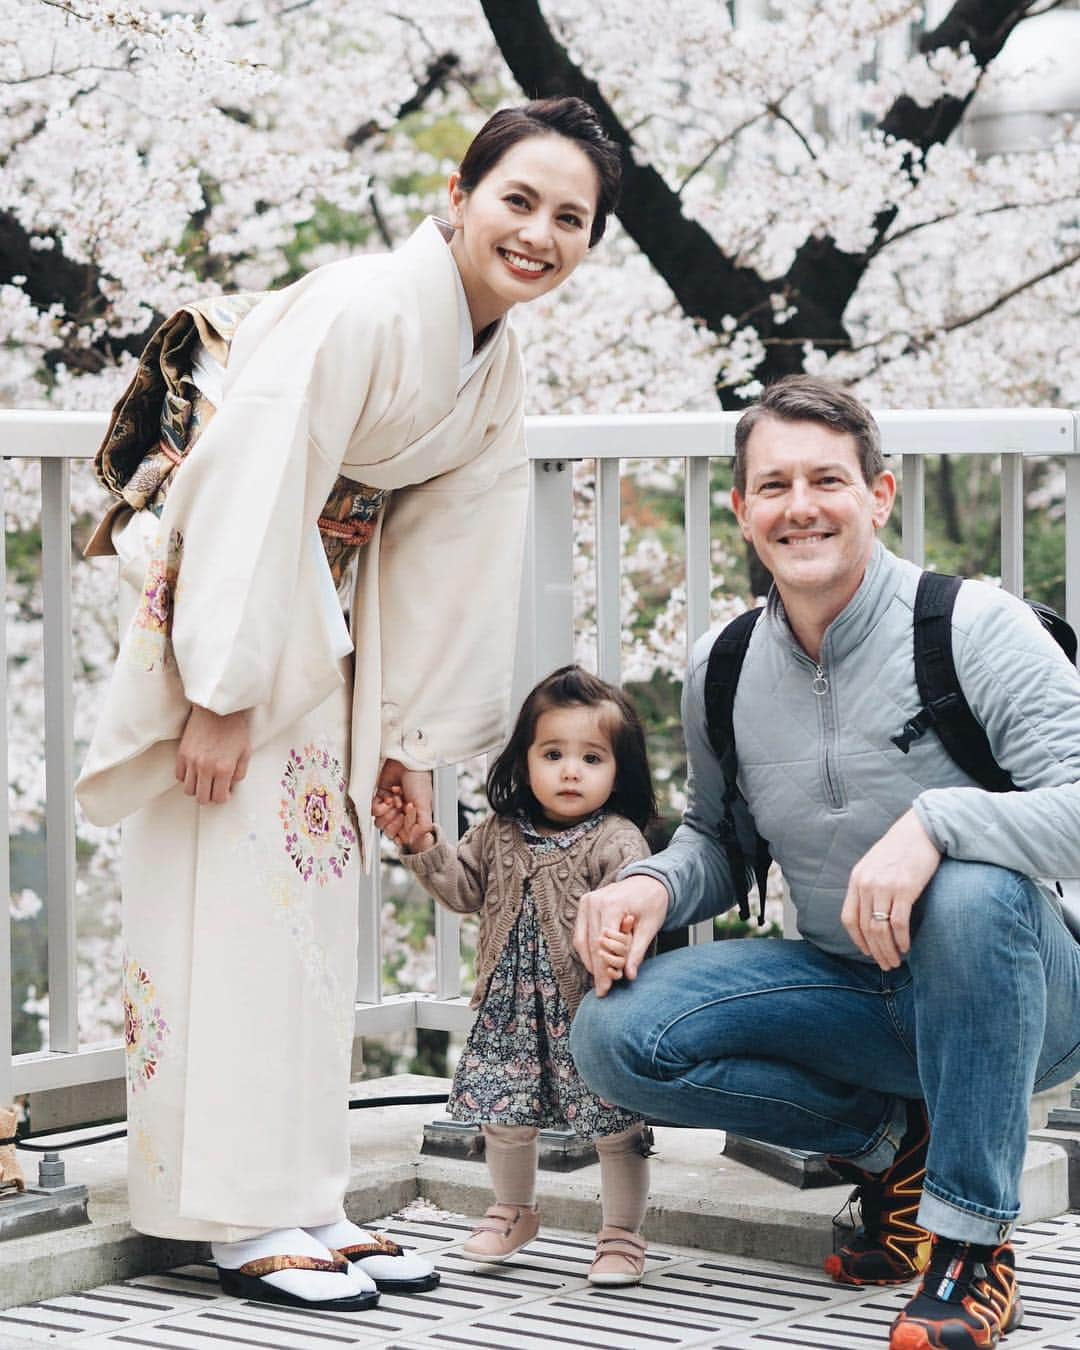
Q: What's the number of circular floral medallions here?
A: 3